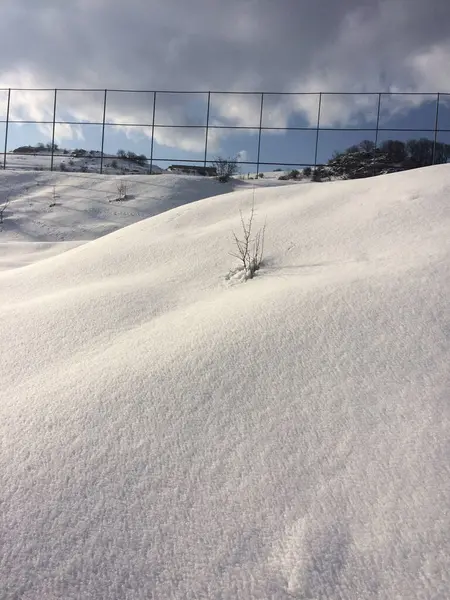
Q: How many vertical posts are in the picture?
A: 9